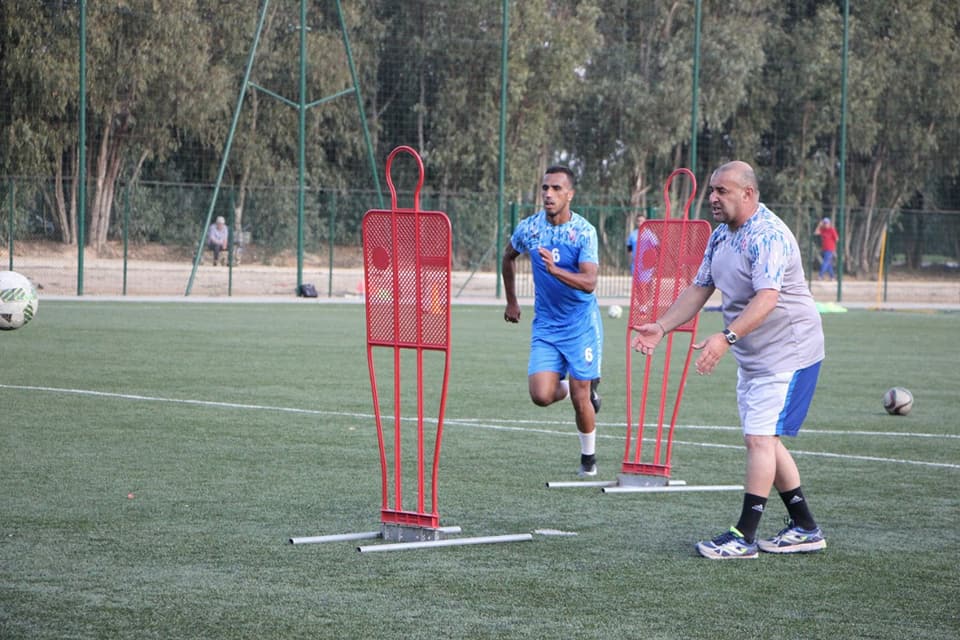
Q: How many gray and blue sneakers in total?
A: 2